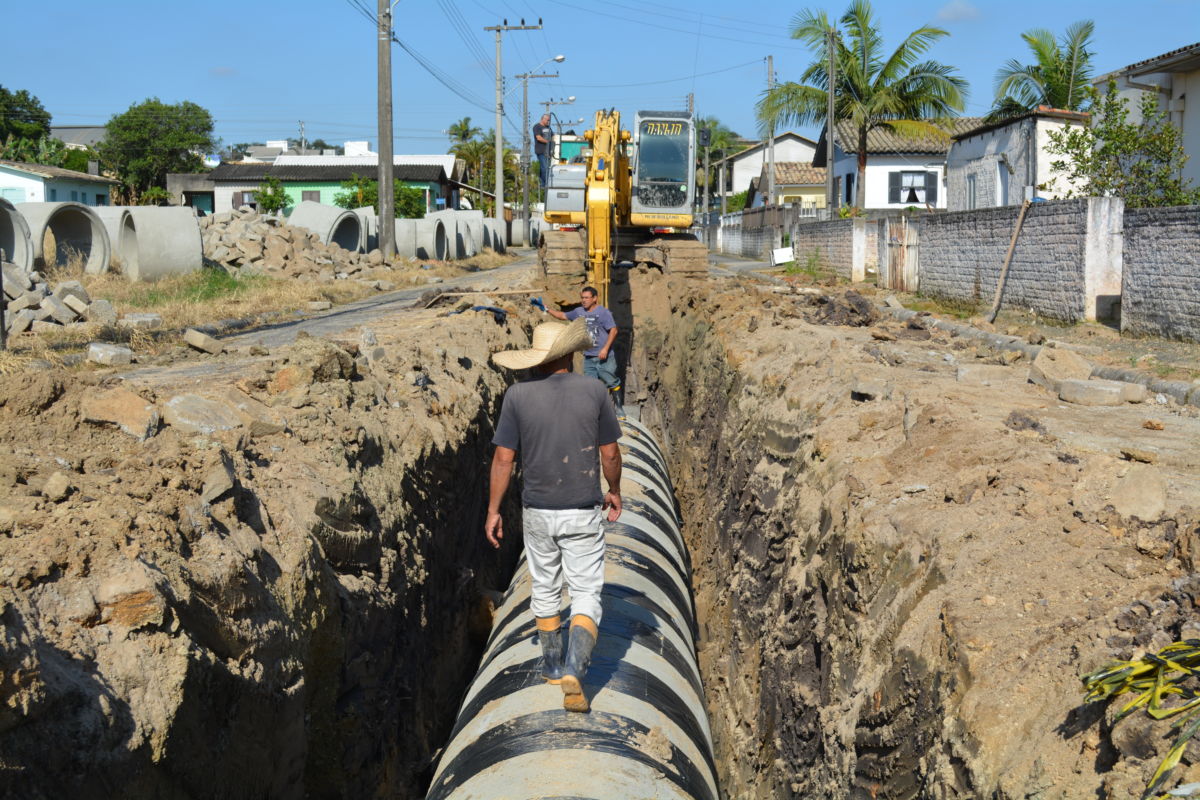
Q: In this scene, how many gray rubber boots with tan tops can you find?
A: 2